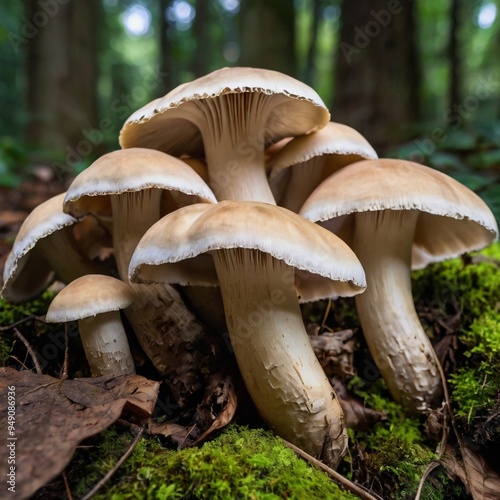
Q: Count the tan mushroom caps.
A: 7